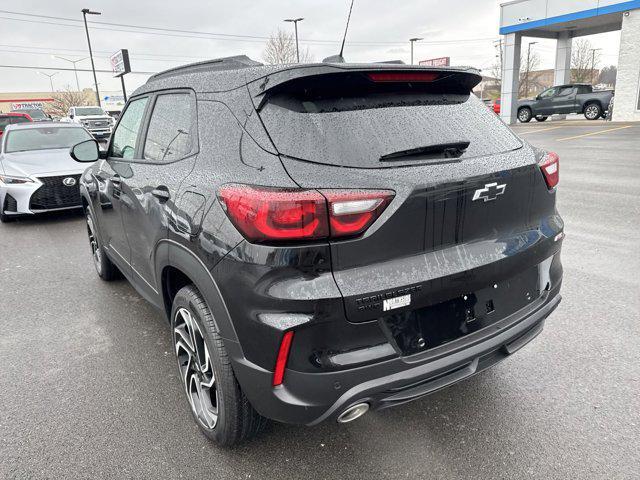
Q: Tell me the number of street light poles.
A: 7